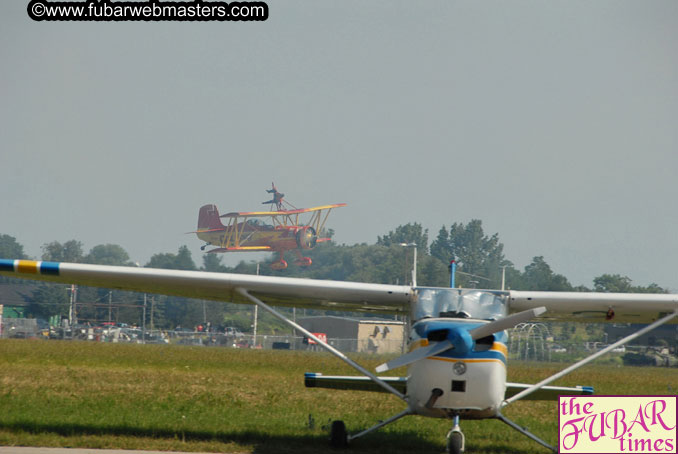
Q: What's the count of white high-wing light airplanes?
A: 1